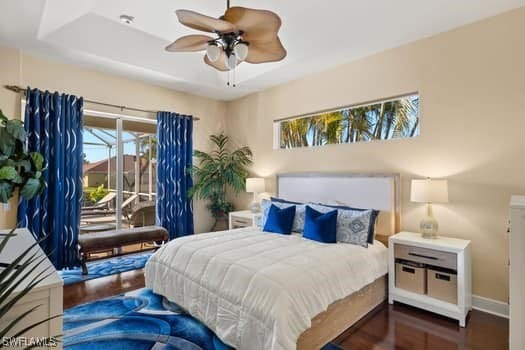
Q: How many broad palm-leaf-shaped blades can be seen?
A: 5